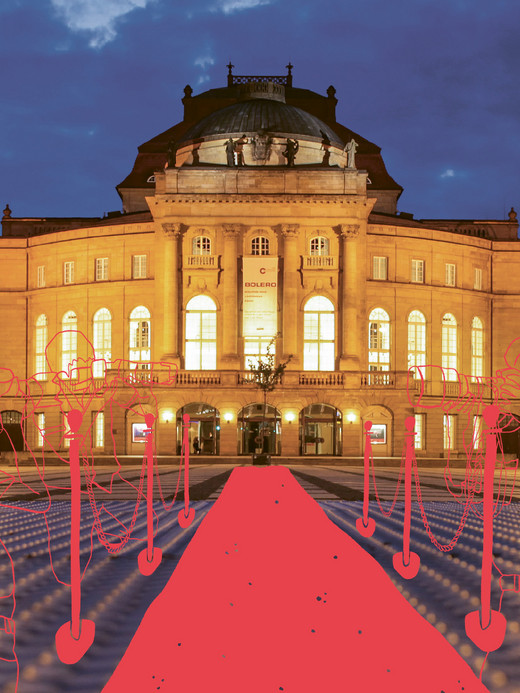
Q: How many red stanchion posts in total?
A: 6